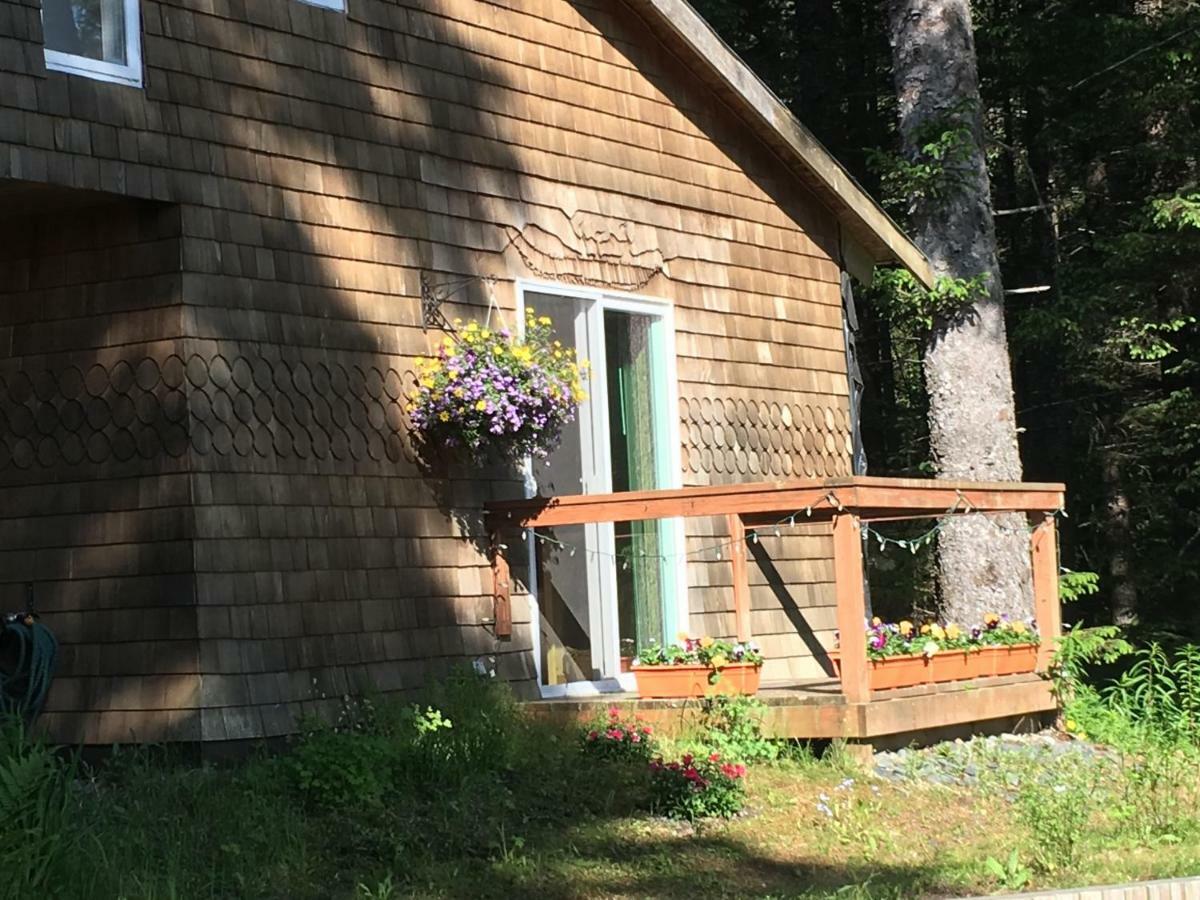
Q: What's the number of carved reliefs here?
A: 1